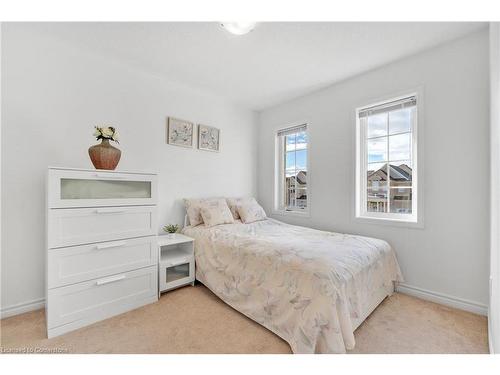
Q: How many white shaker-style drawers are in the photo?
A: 3